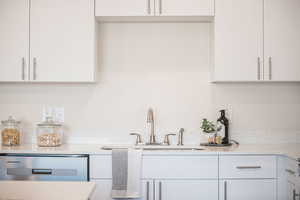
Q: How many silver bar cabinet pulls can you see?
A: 12